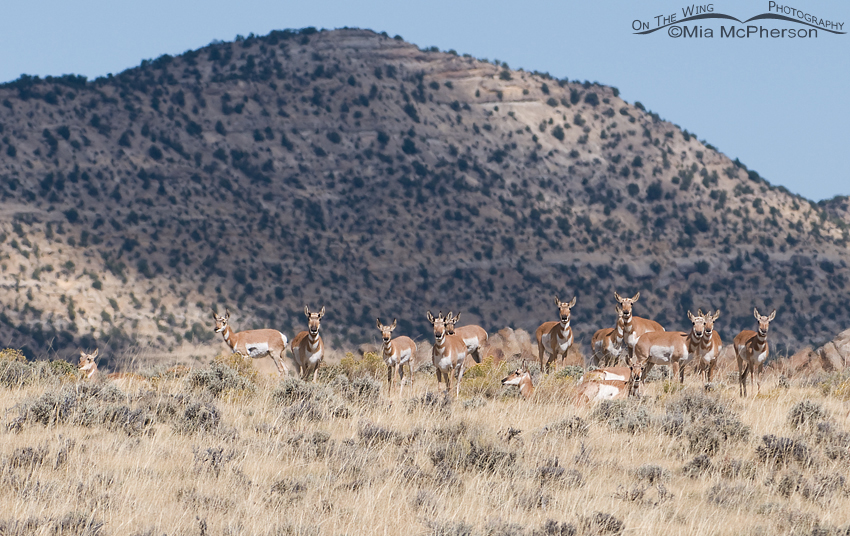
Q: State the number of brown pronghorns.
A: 15